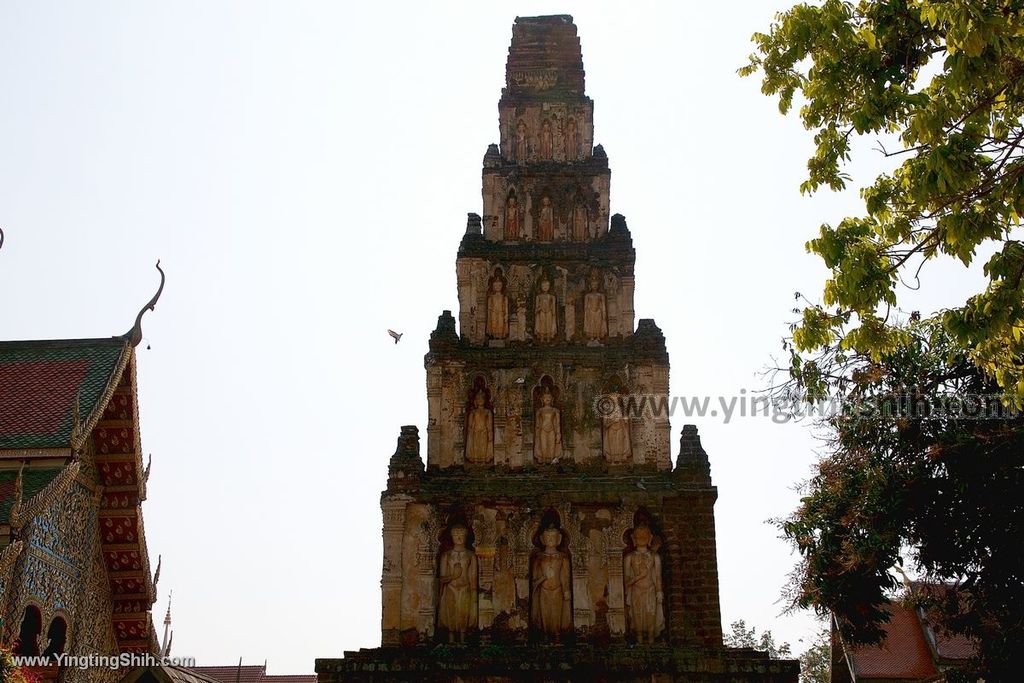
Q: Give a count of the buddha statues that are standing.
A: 15